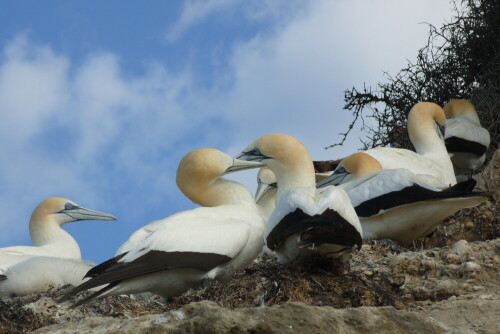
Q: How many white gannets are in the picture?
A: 7